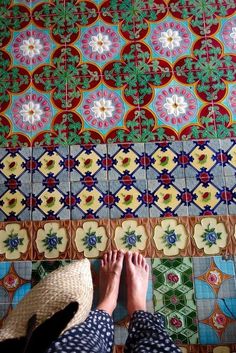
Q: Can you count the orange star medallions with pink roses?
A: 3